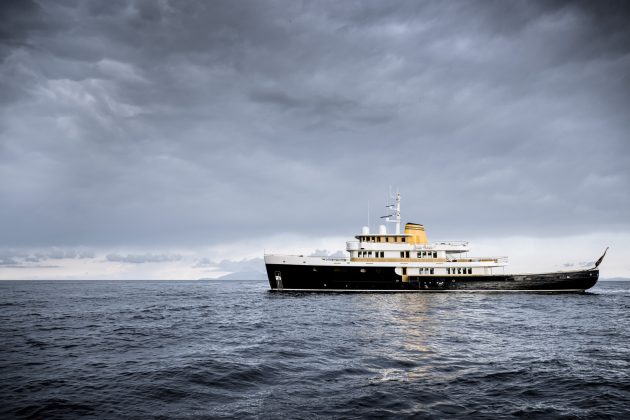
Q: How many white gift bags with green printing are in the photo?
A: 0